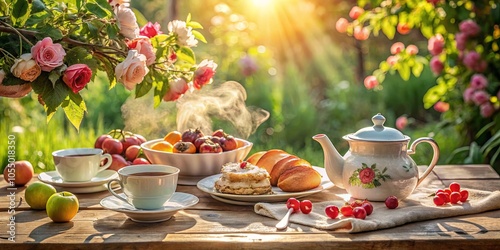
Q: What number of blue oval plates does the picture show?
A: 0